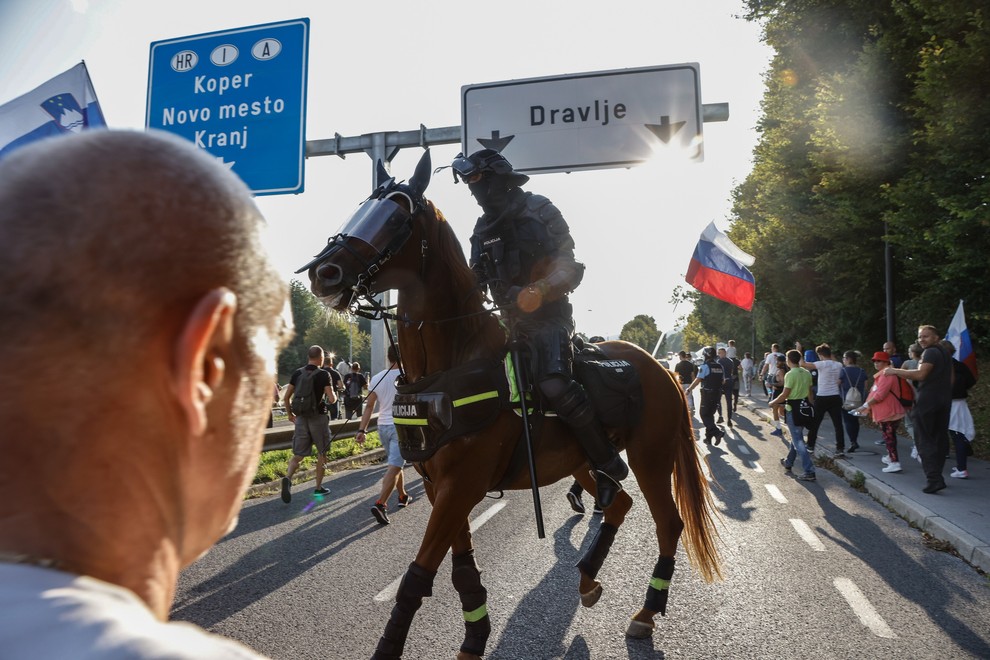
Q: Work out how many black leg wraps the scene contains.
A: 4